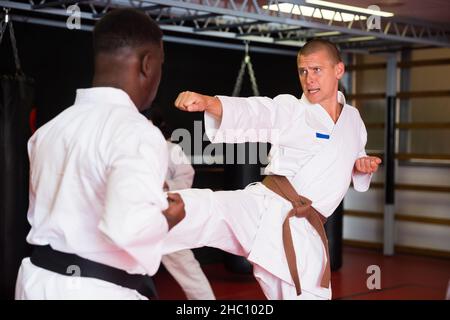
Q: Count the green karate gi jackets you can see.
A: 0